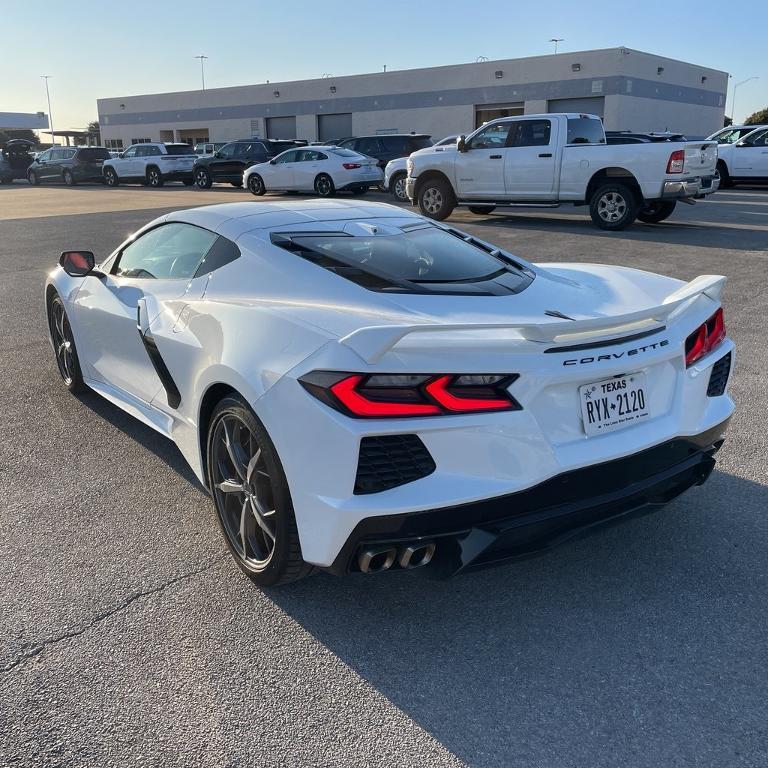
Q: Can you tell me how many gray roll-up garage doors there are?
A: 3